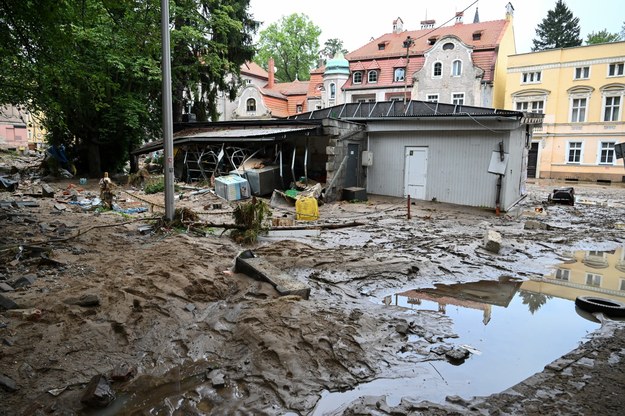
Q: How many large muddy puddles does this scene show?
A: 1